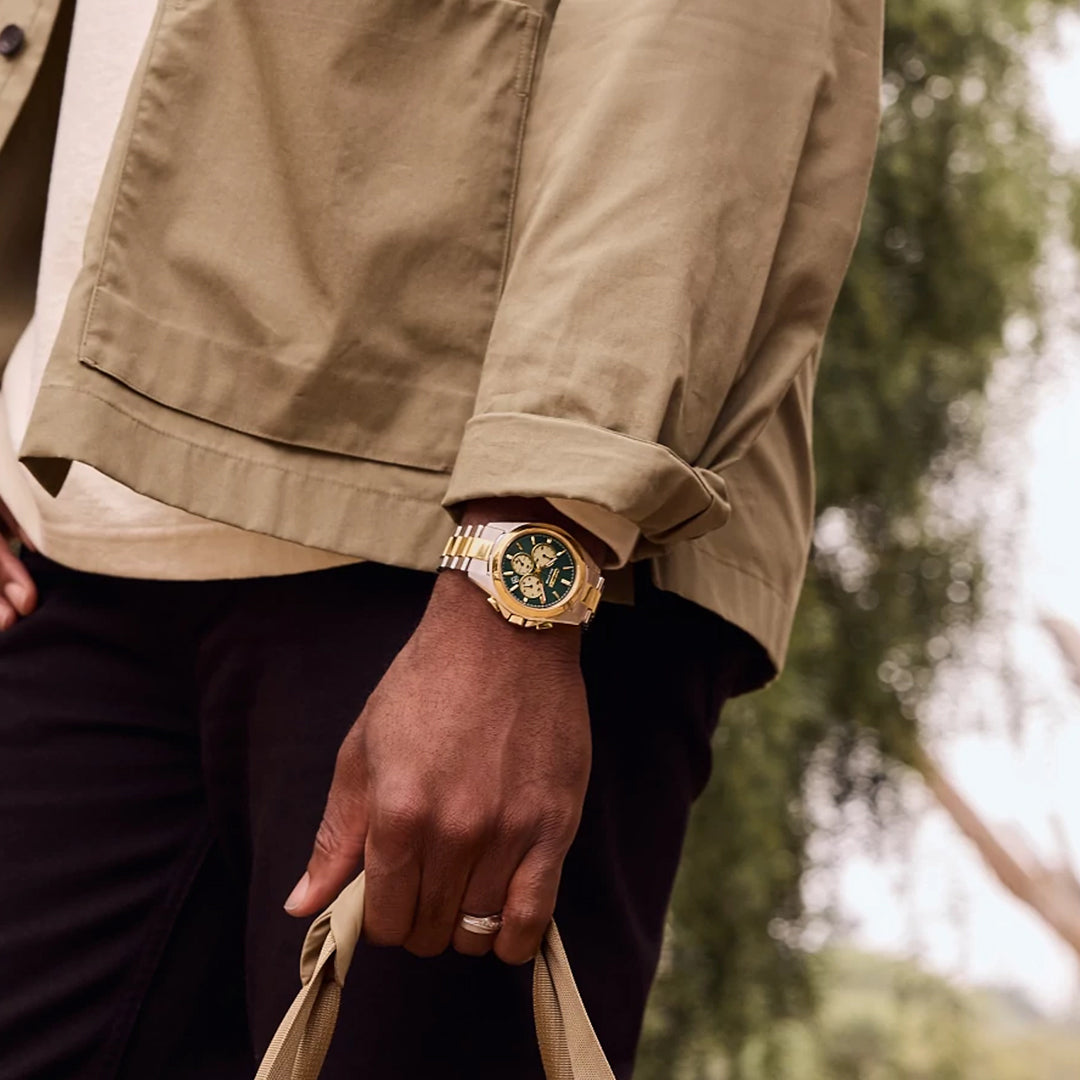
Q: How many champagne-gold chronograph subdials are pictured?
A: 3